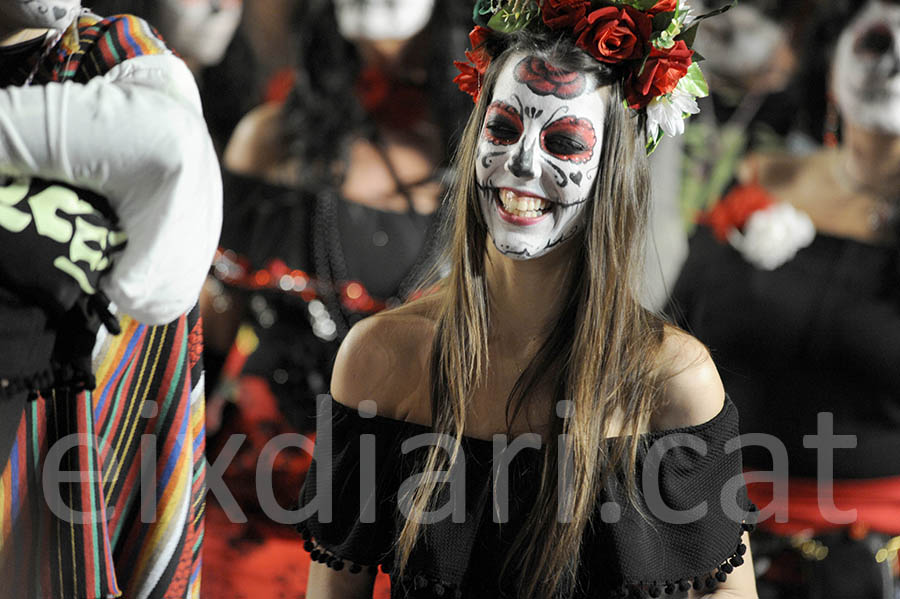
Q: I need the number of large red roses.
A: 3